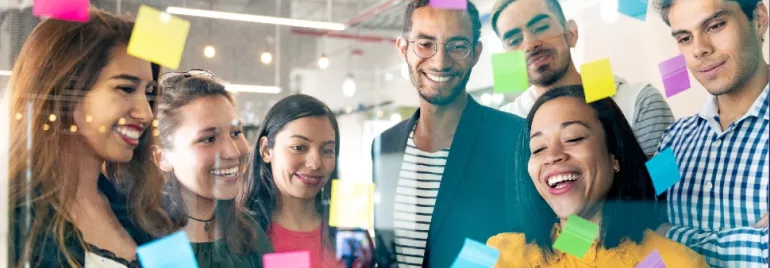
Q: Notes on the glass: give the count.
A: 14